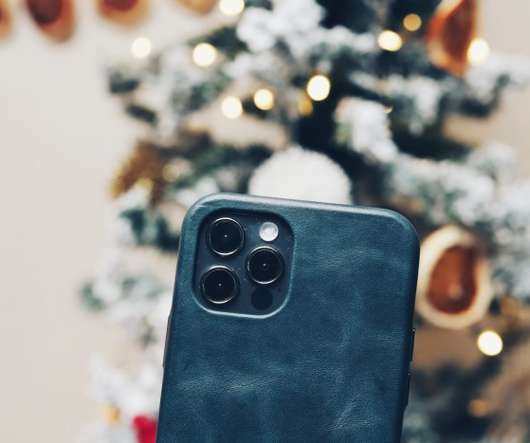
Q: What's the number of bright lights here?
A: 10